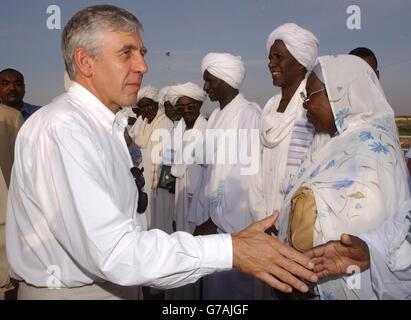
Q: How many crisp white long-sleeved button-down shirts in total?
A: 1